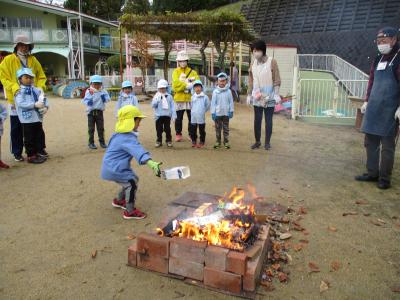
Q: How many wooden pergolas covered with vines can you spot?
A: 1